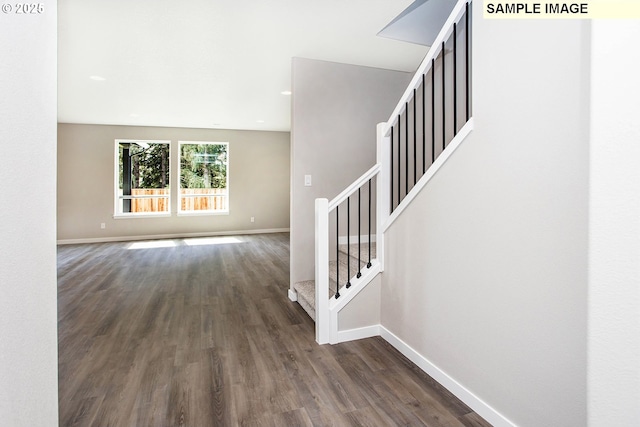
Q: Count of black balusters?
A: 13